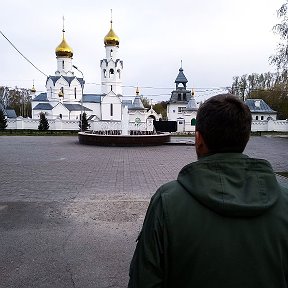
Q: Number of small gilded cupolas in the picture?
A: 4